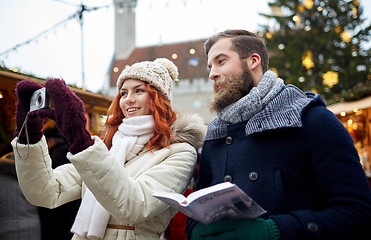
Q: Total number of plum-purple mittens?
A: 2